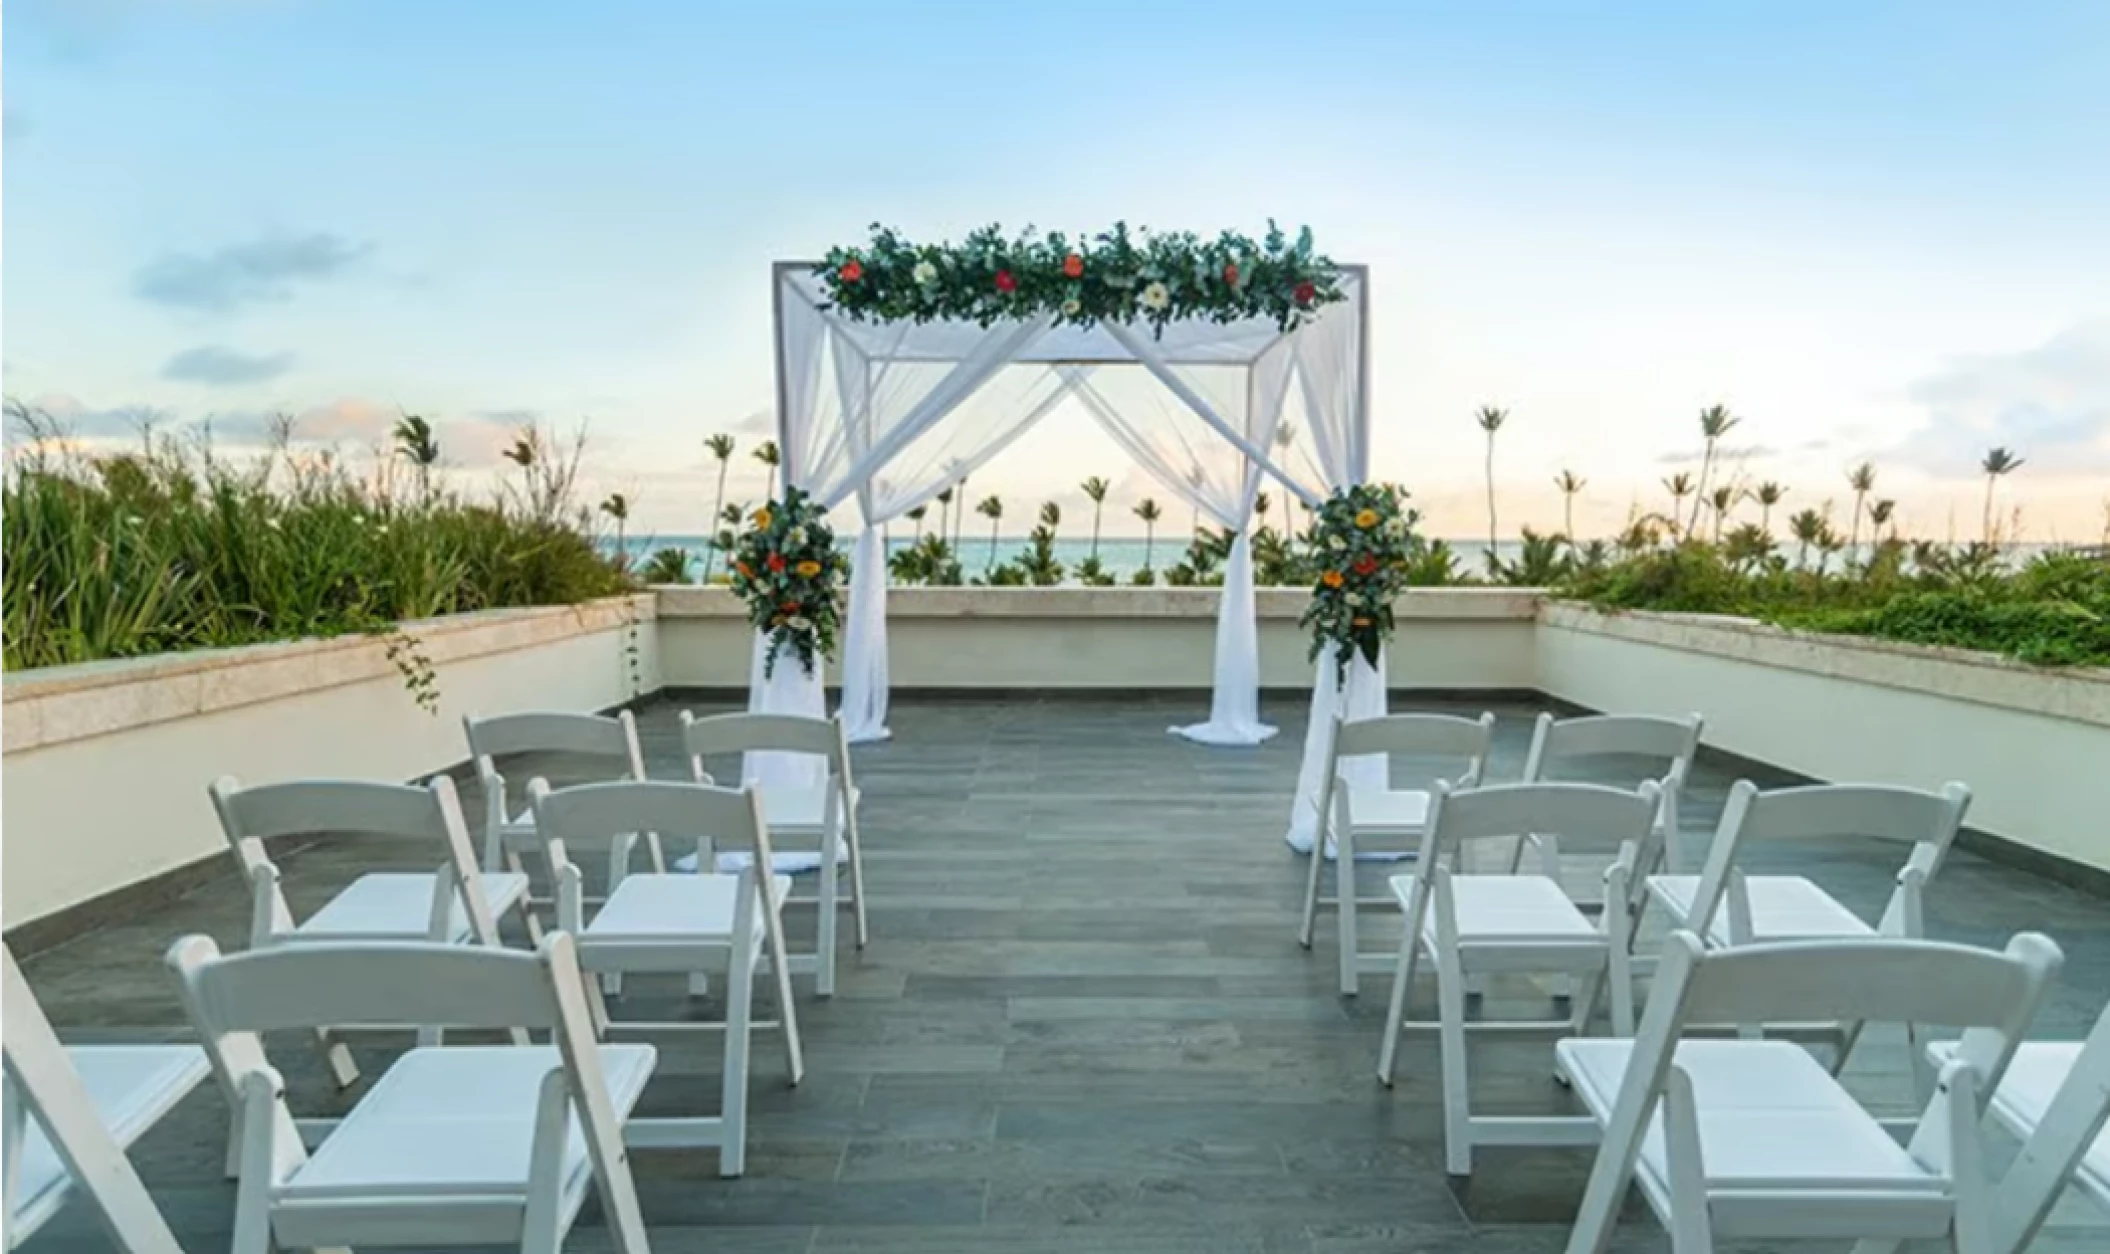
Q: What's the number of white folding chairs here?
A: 12